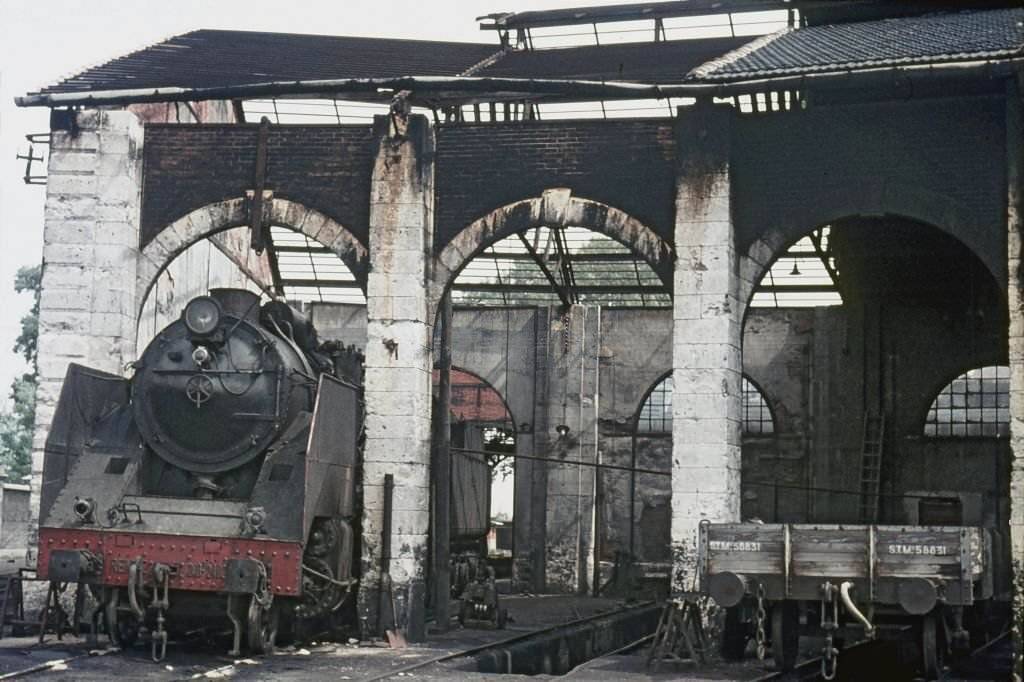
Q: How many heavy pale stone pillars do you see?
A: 3